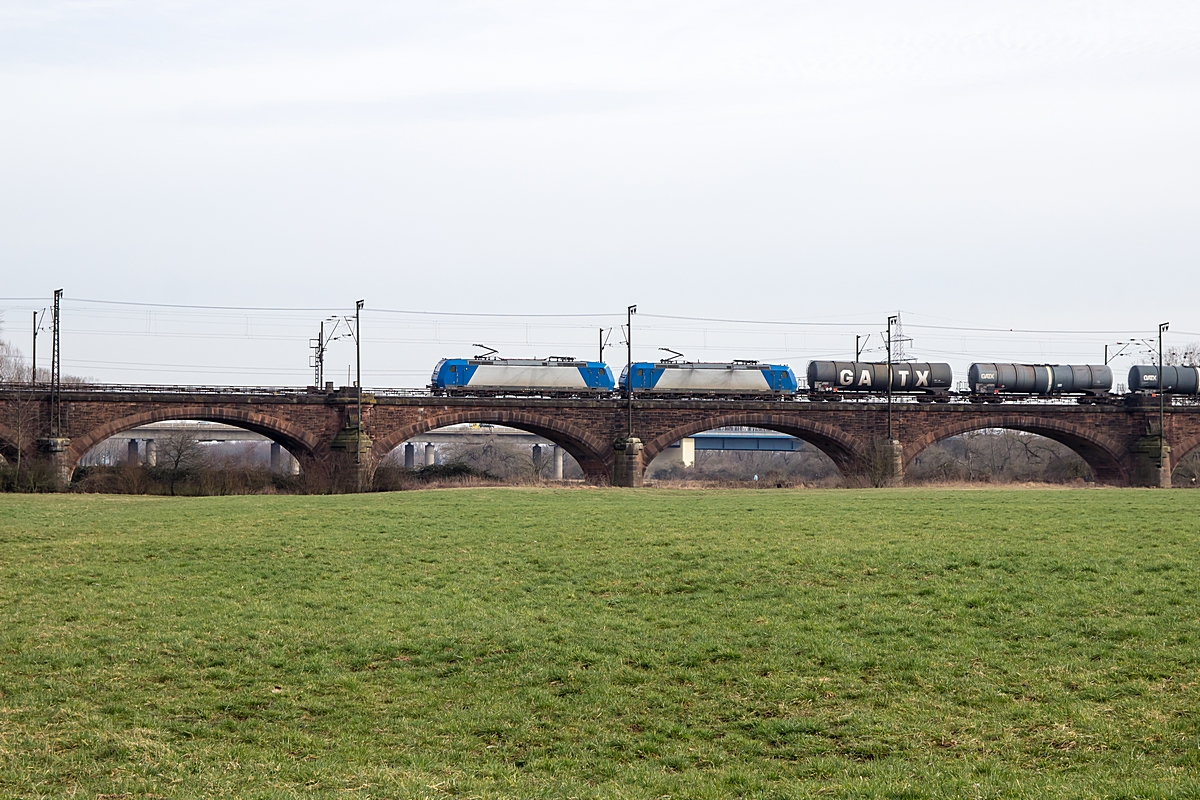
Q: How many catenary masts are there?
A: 10